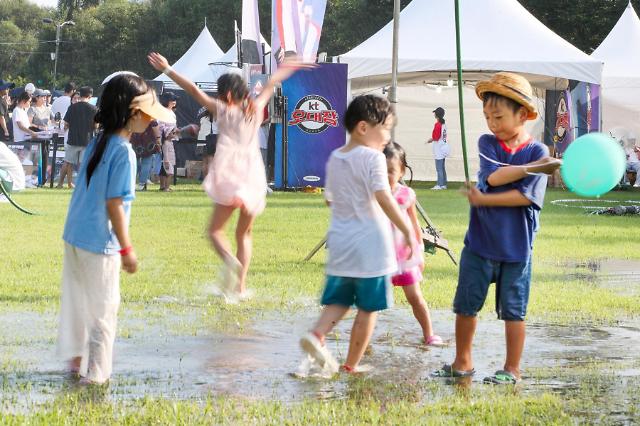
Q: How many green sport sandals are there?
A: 2